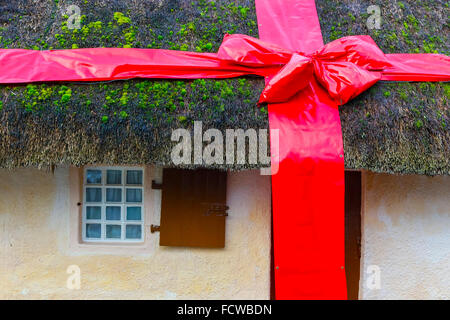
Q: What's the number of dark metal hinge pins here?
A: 2